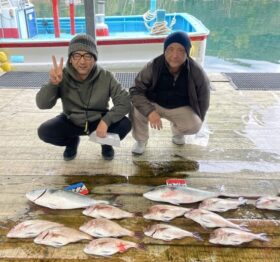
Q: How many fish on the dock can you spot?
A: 13